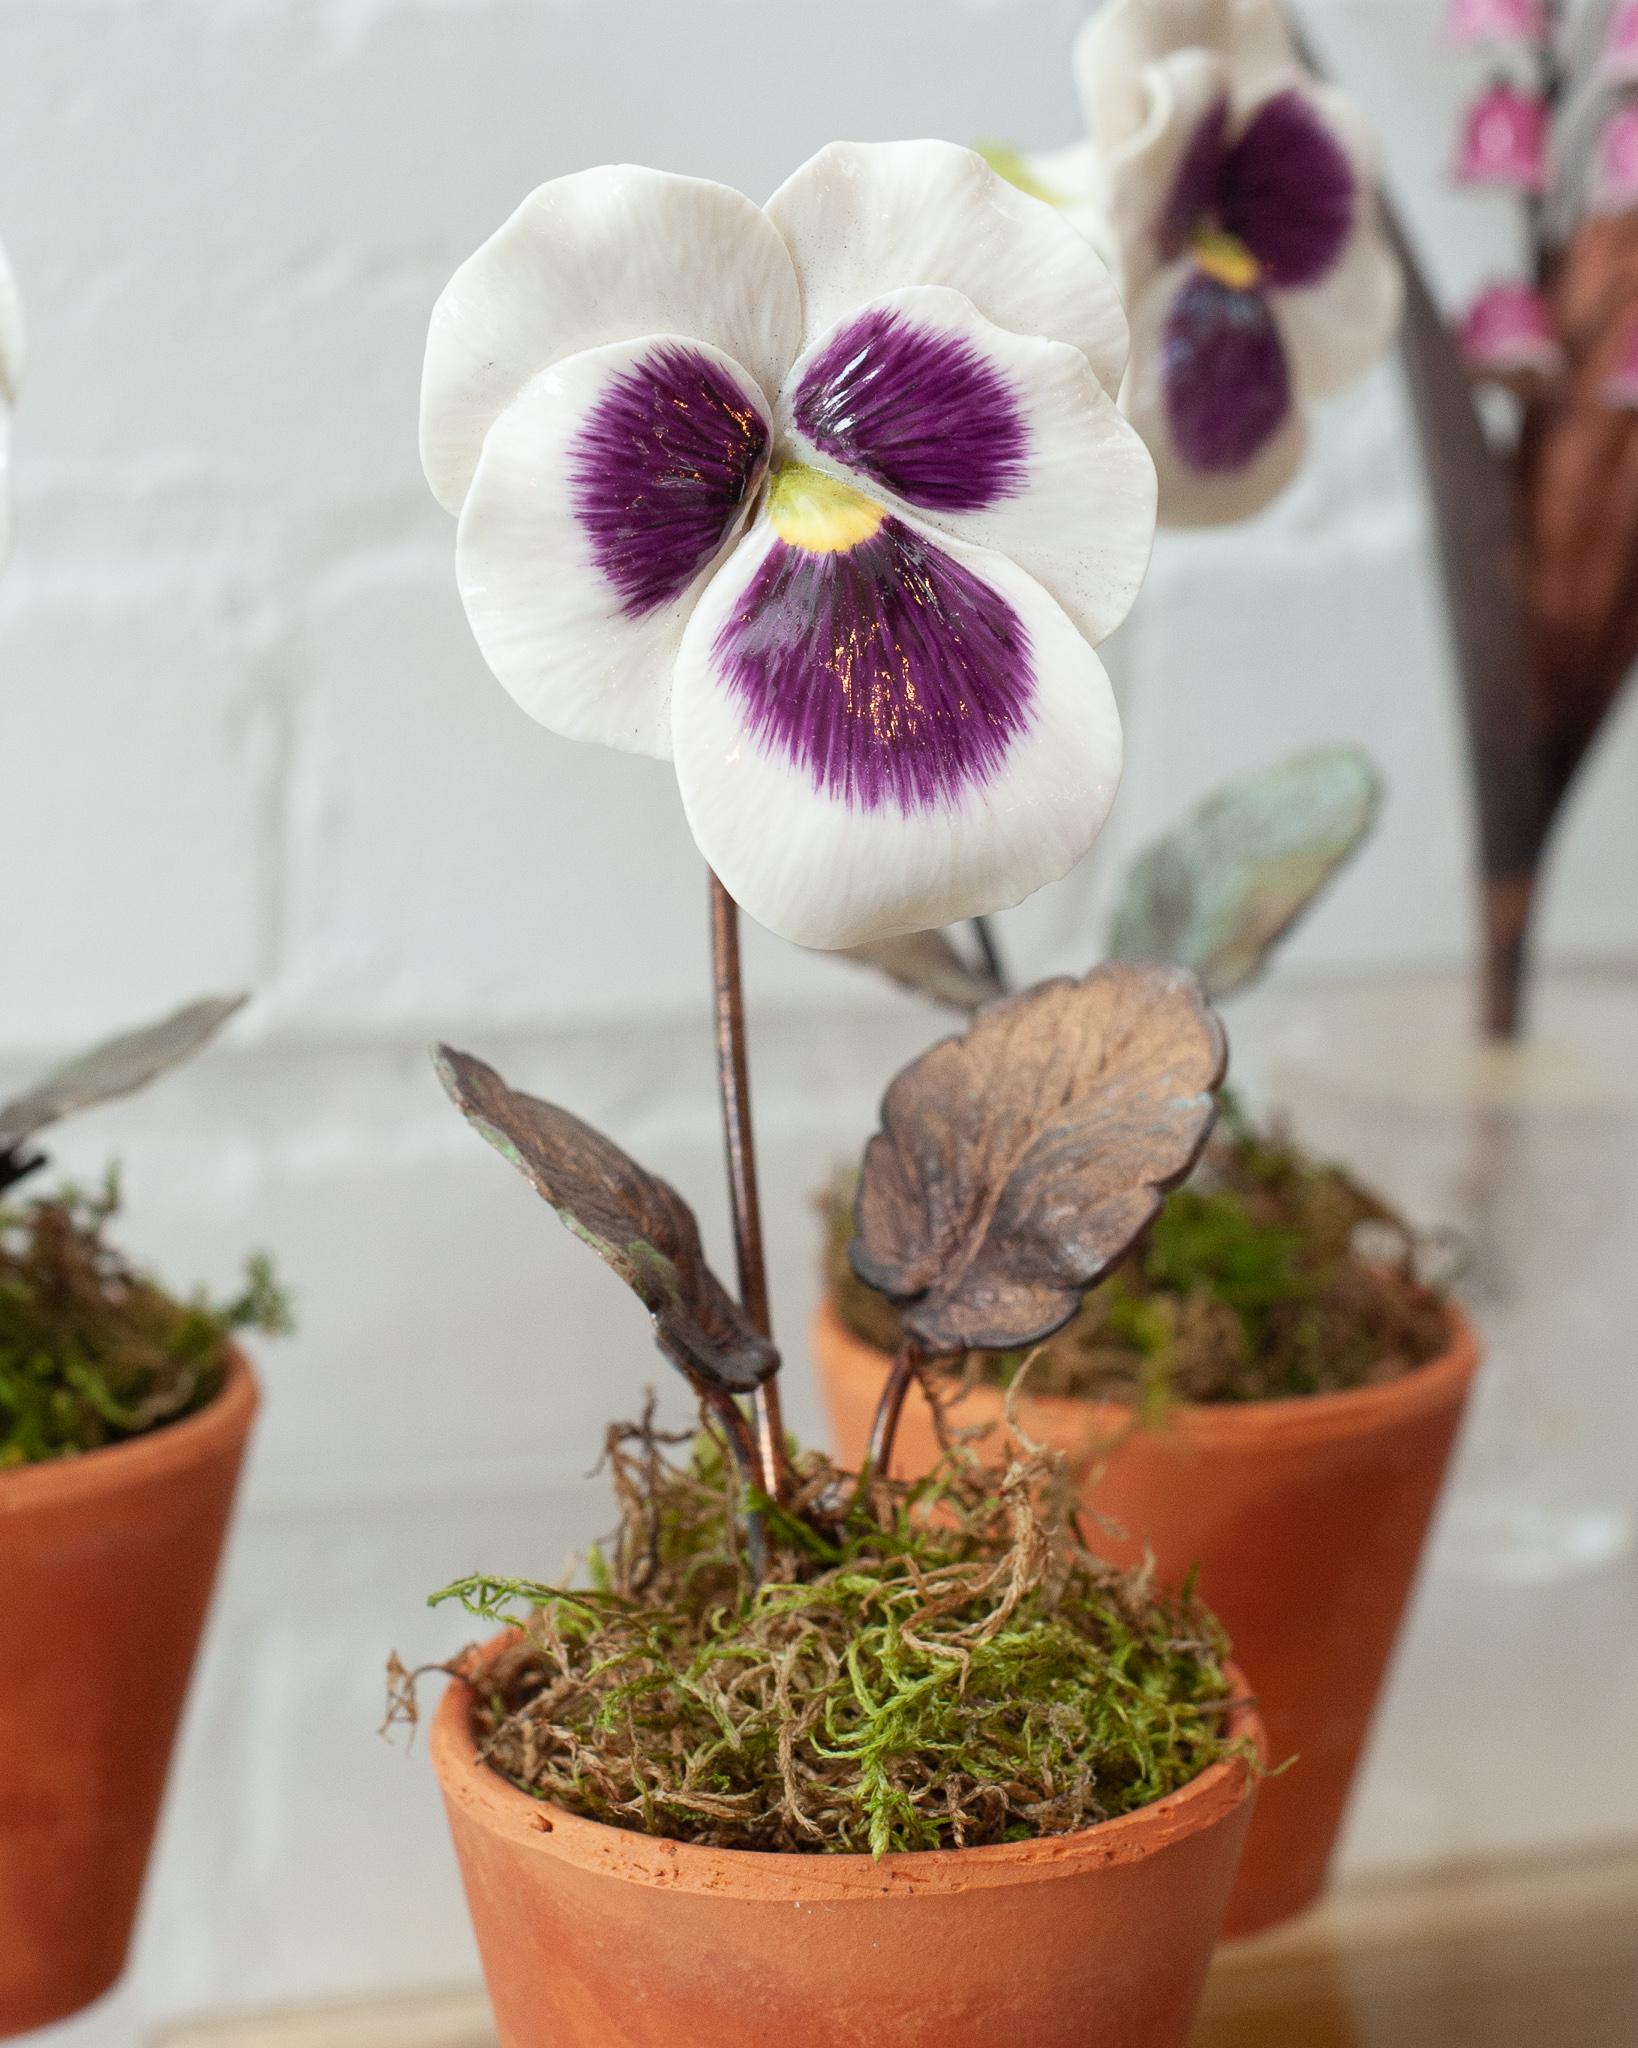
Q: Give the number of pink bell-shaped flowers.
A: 6